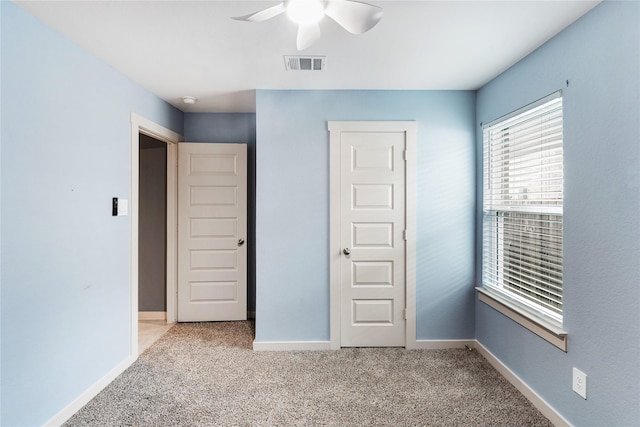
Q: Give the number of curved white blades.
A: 3